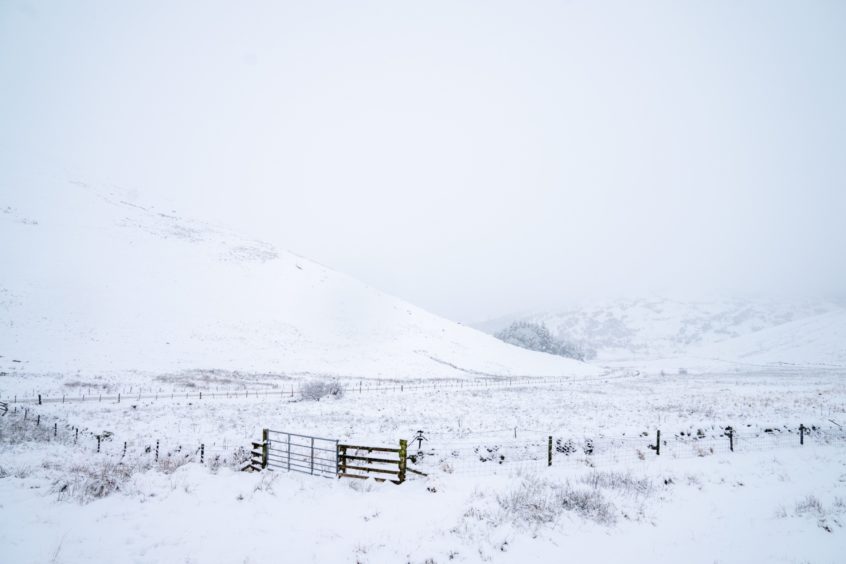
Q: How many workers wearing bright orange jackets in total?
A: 0